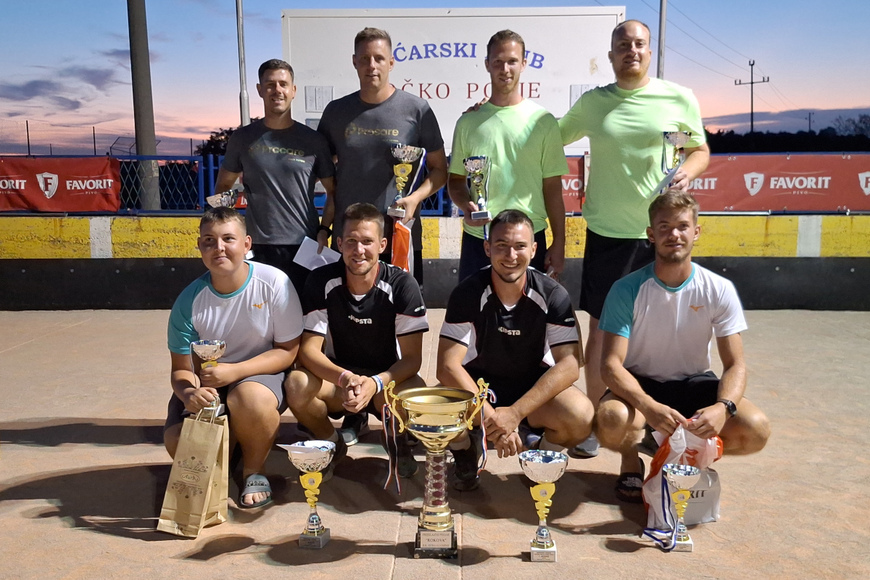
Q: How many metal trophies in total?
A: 9